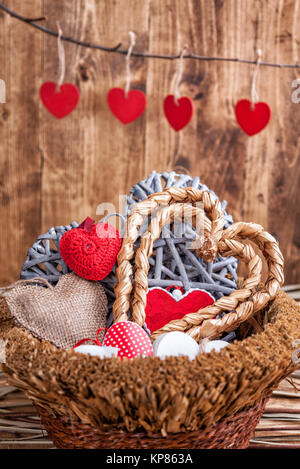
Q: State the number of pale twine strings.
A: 4